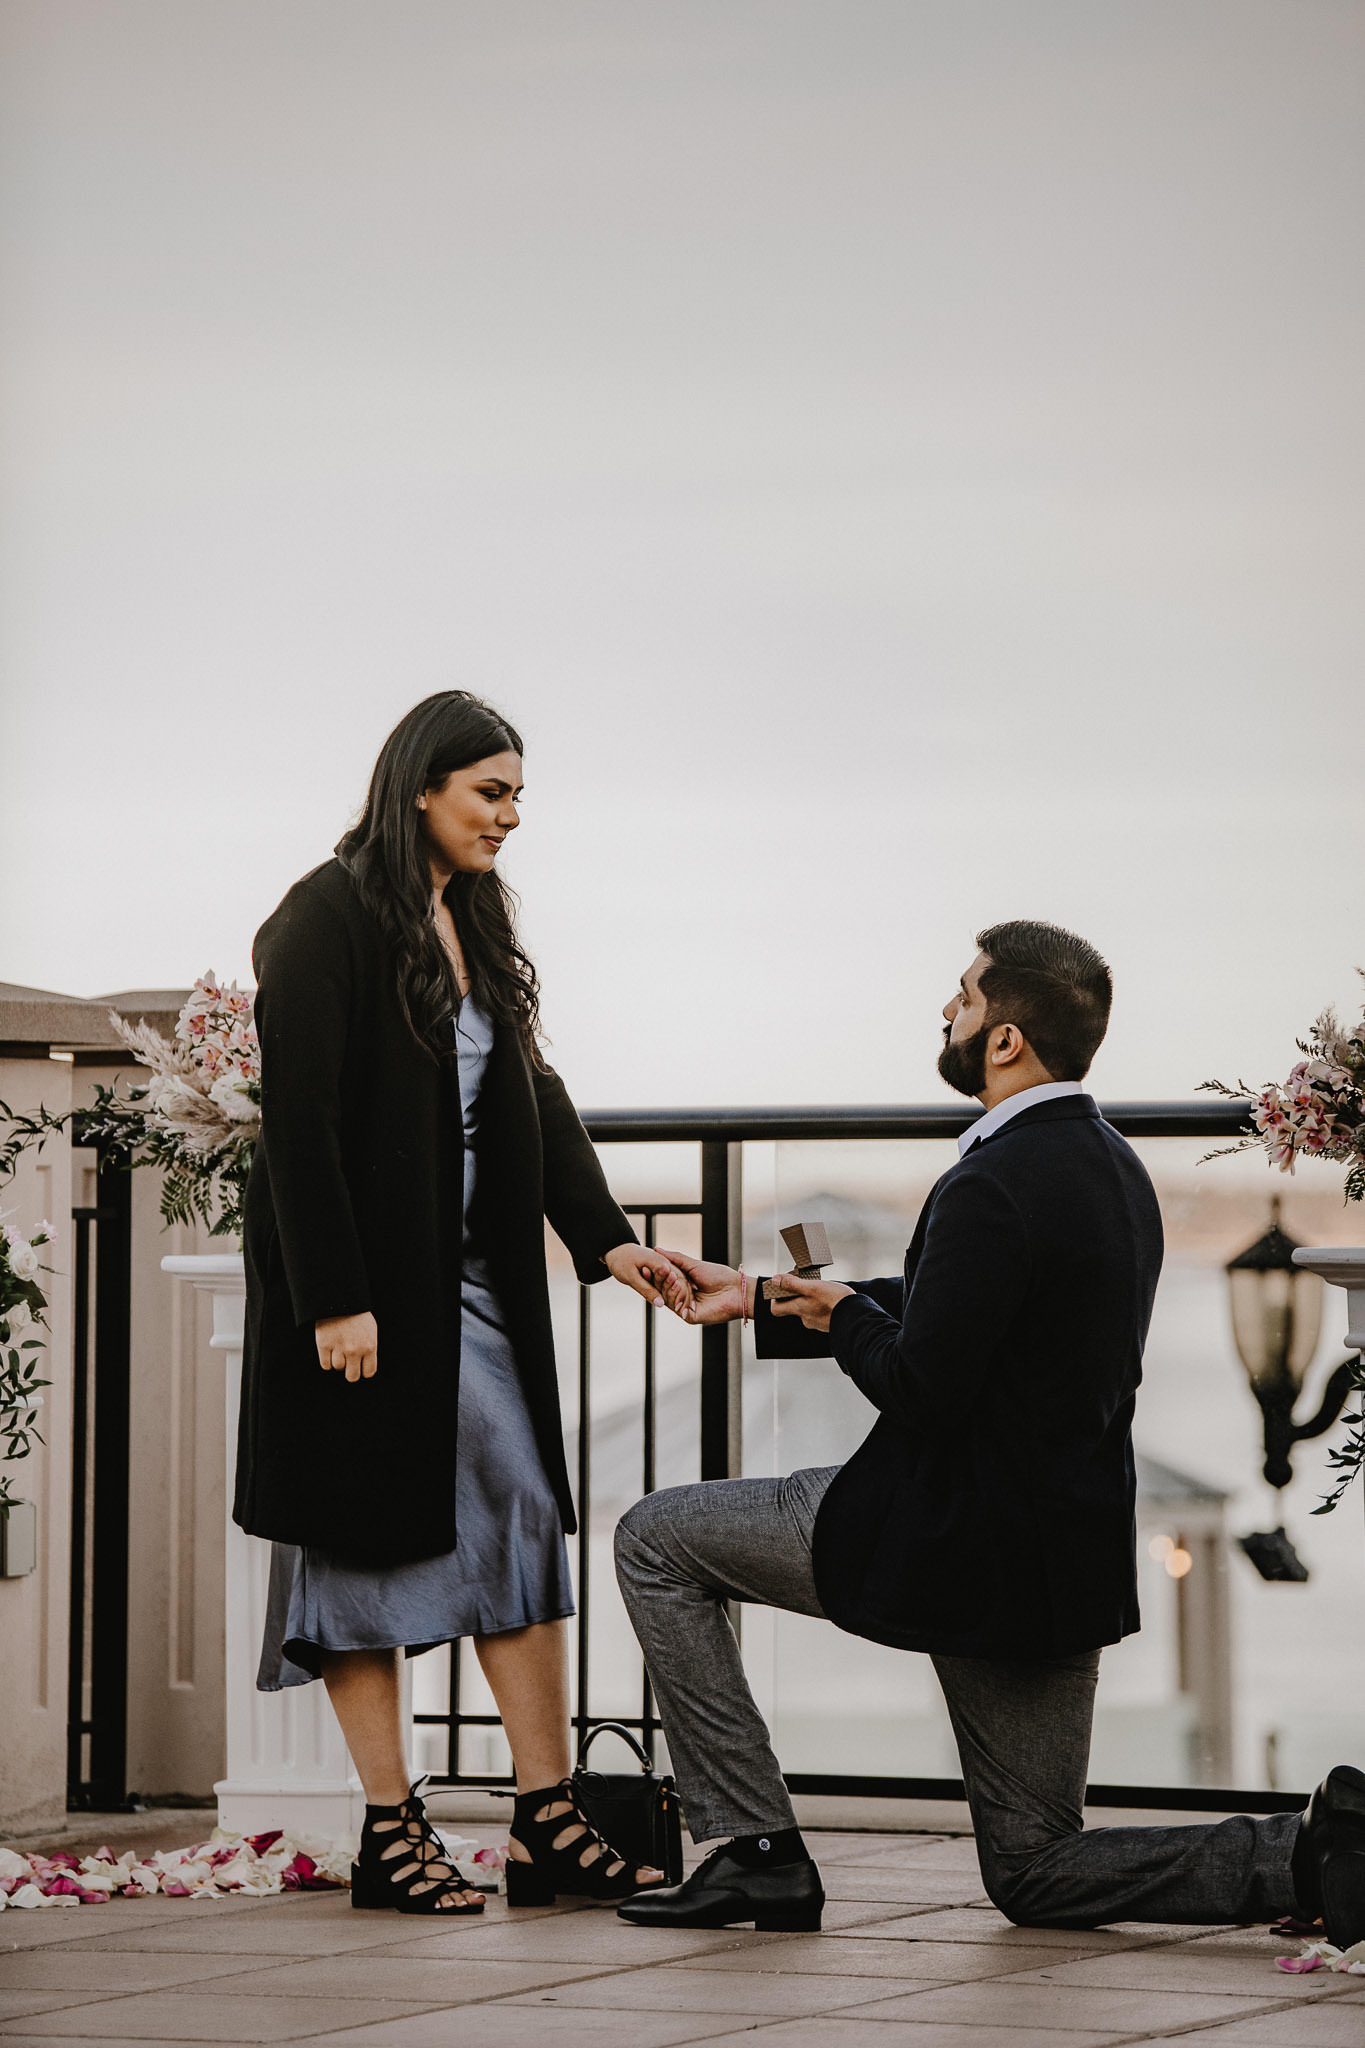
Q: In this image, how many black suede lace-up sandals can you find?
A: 2